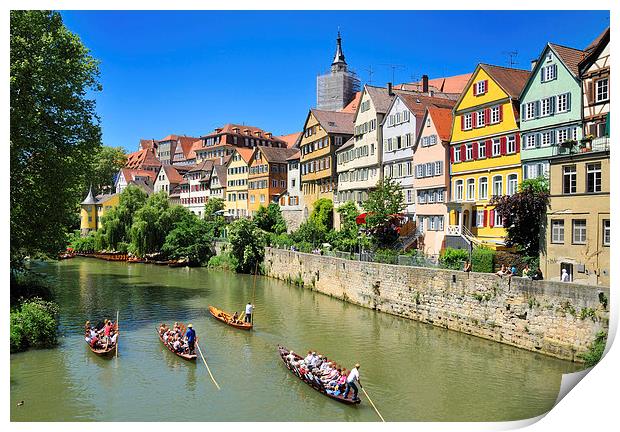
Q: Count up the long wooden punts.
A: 4